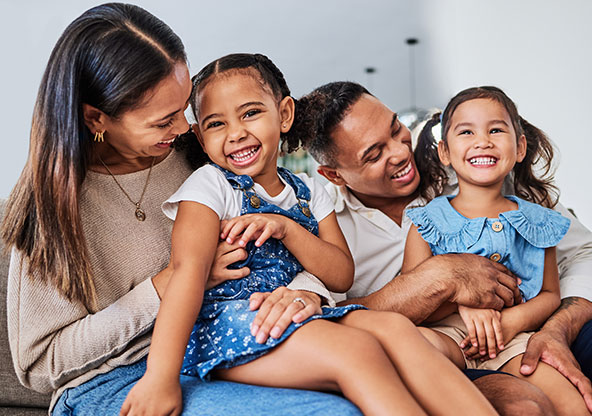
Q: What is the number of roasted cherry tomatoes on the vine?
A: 0